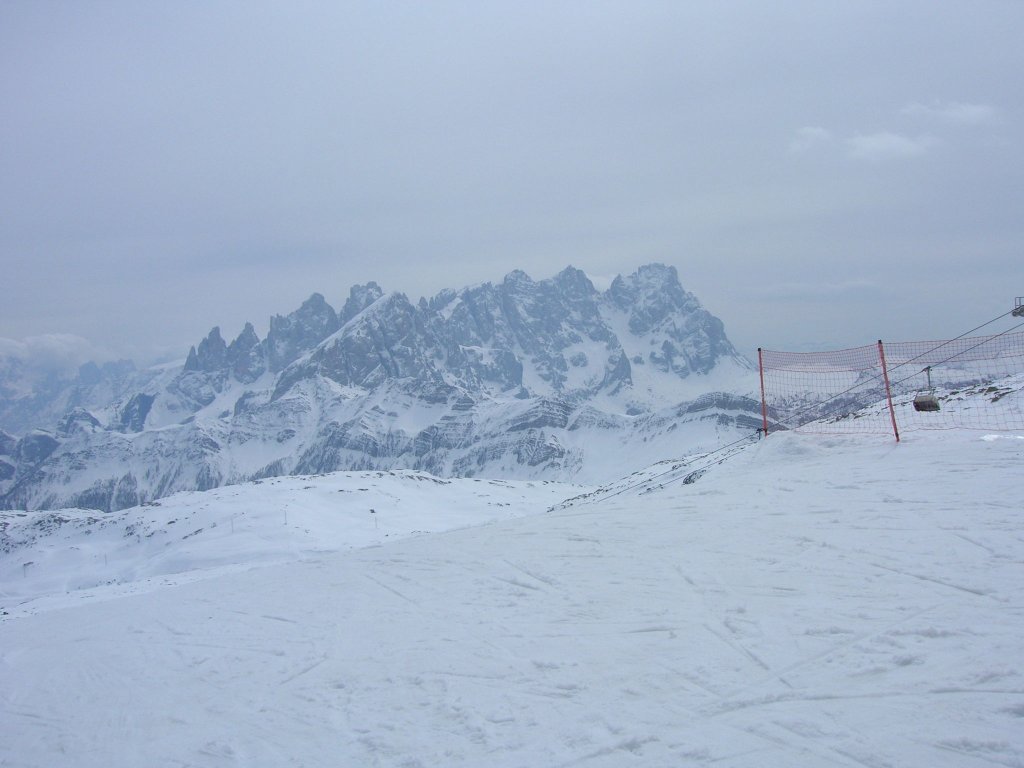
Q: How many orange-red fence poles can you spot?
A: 2